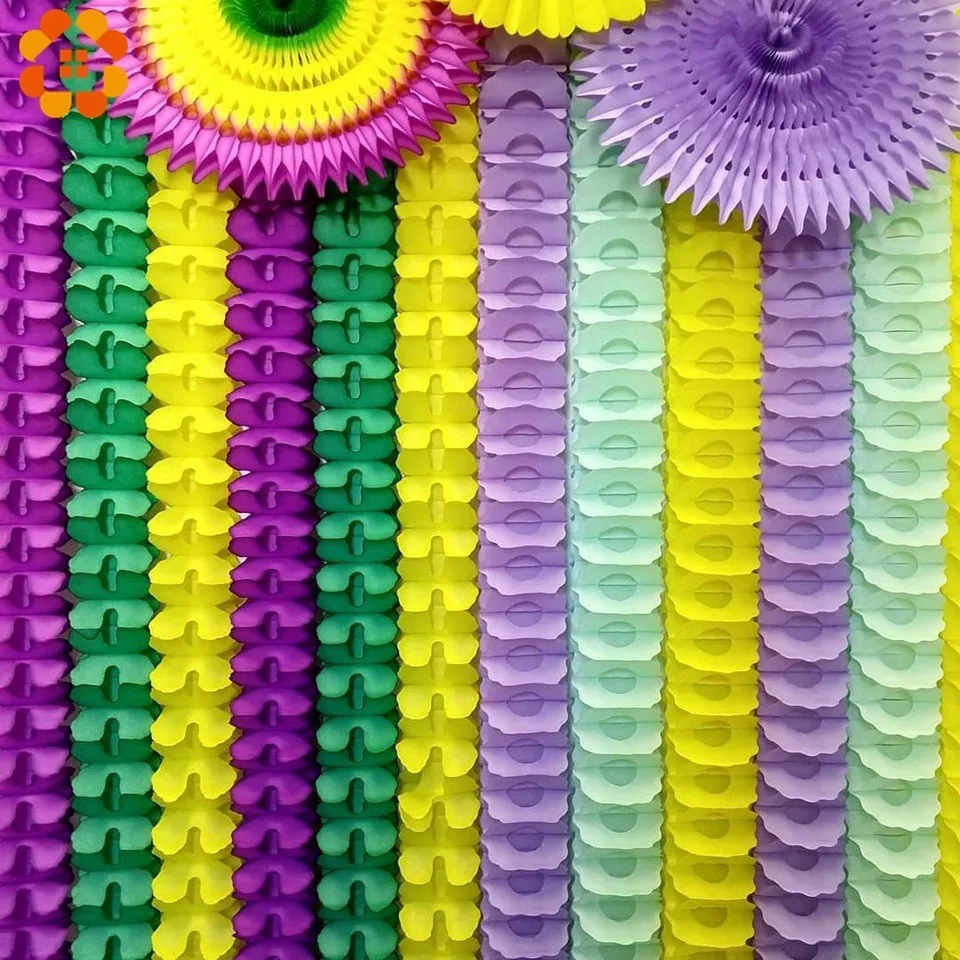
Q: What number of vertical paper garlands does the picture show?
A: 12